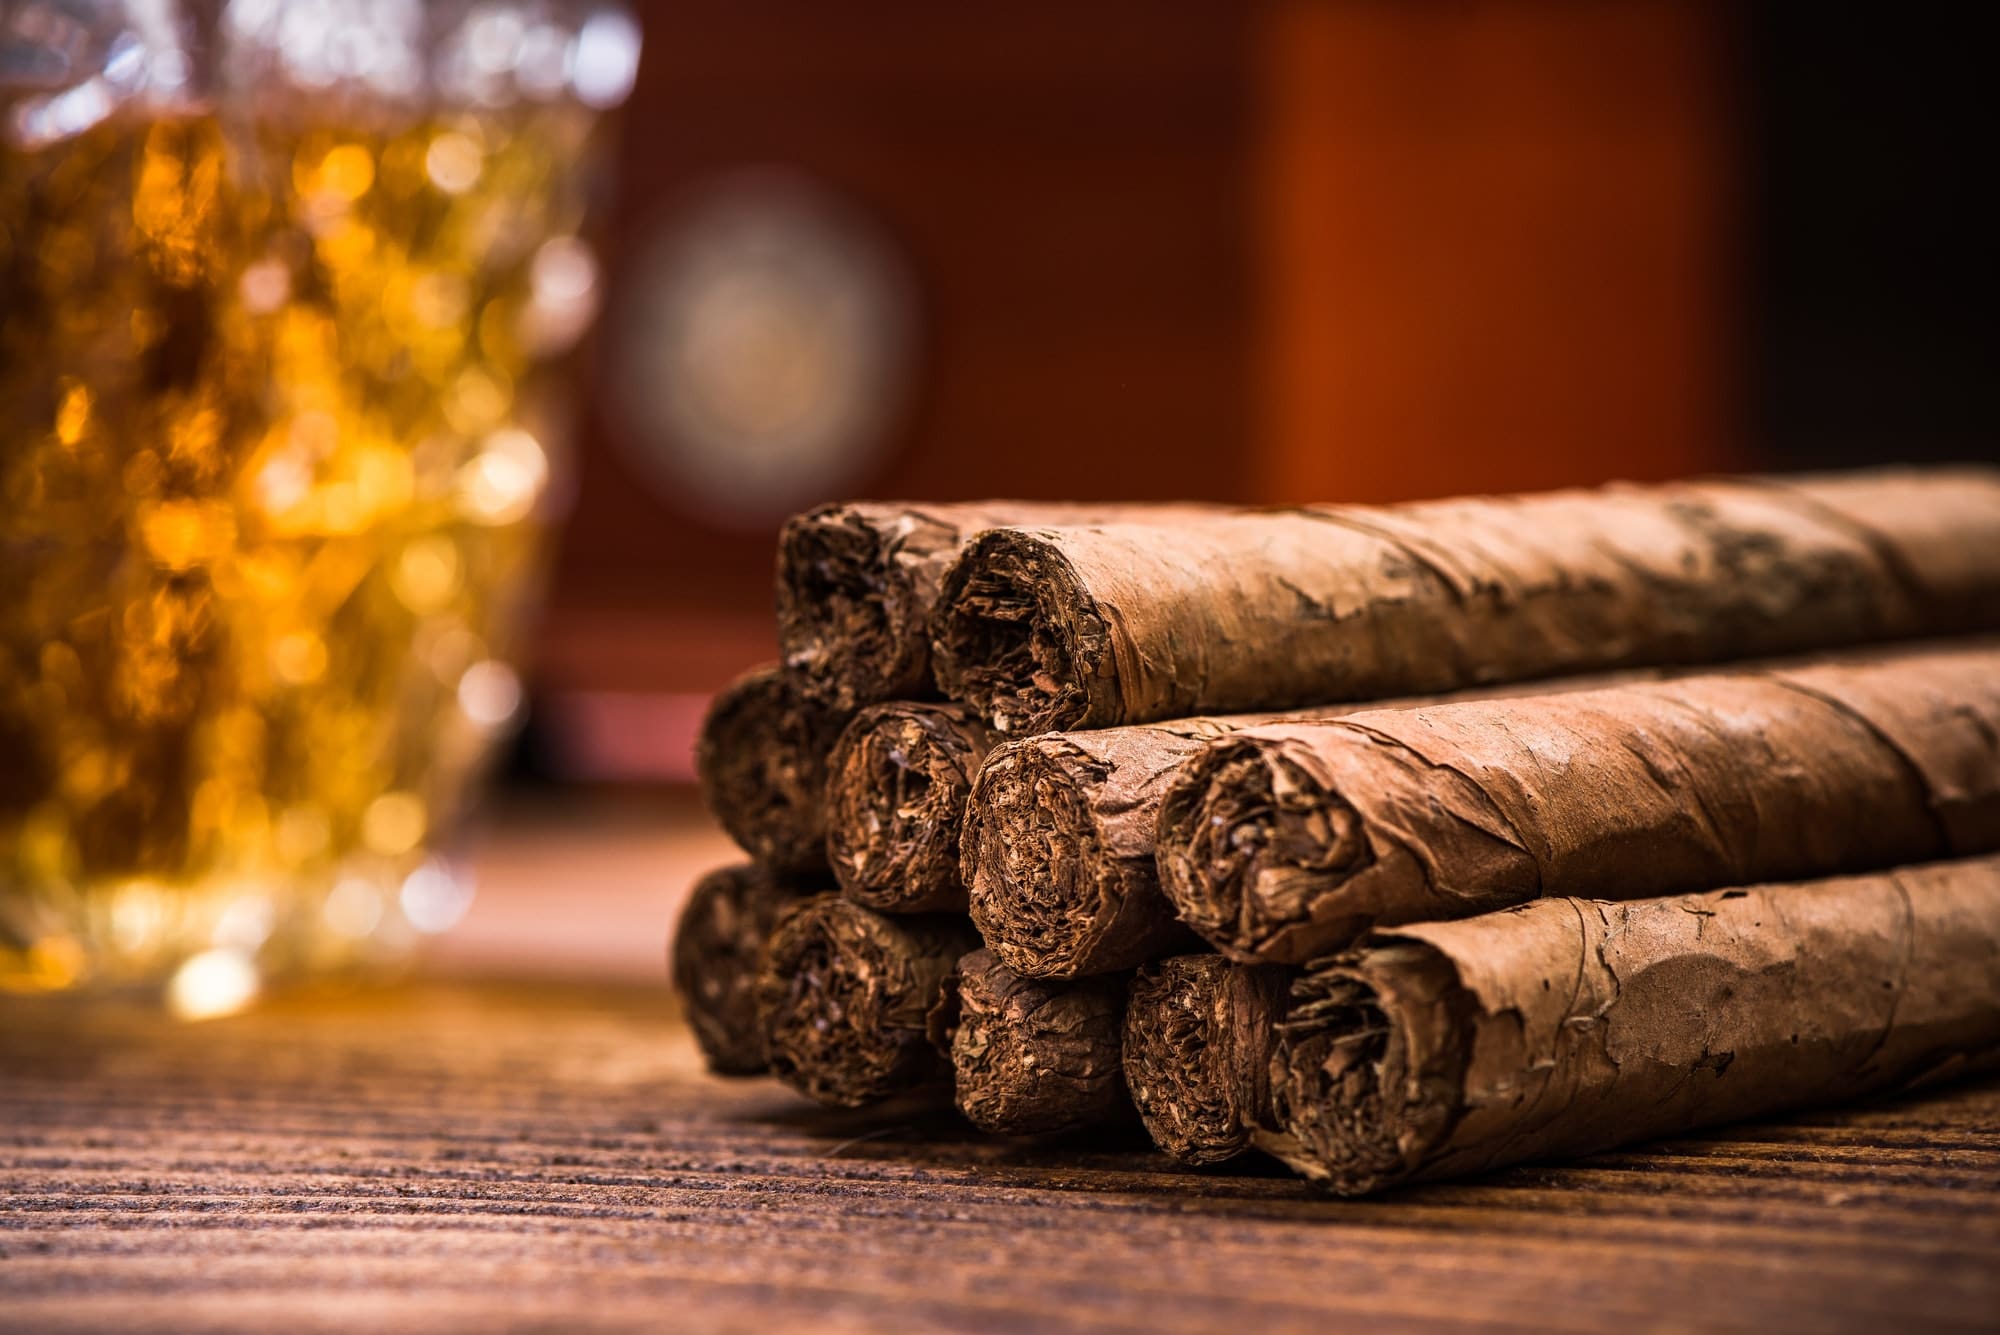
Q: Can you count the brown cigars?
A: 11